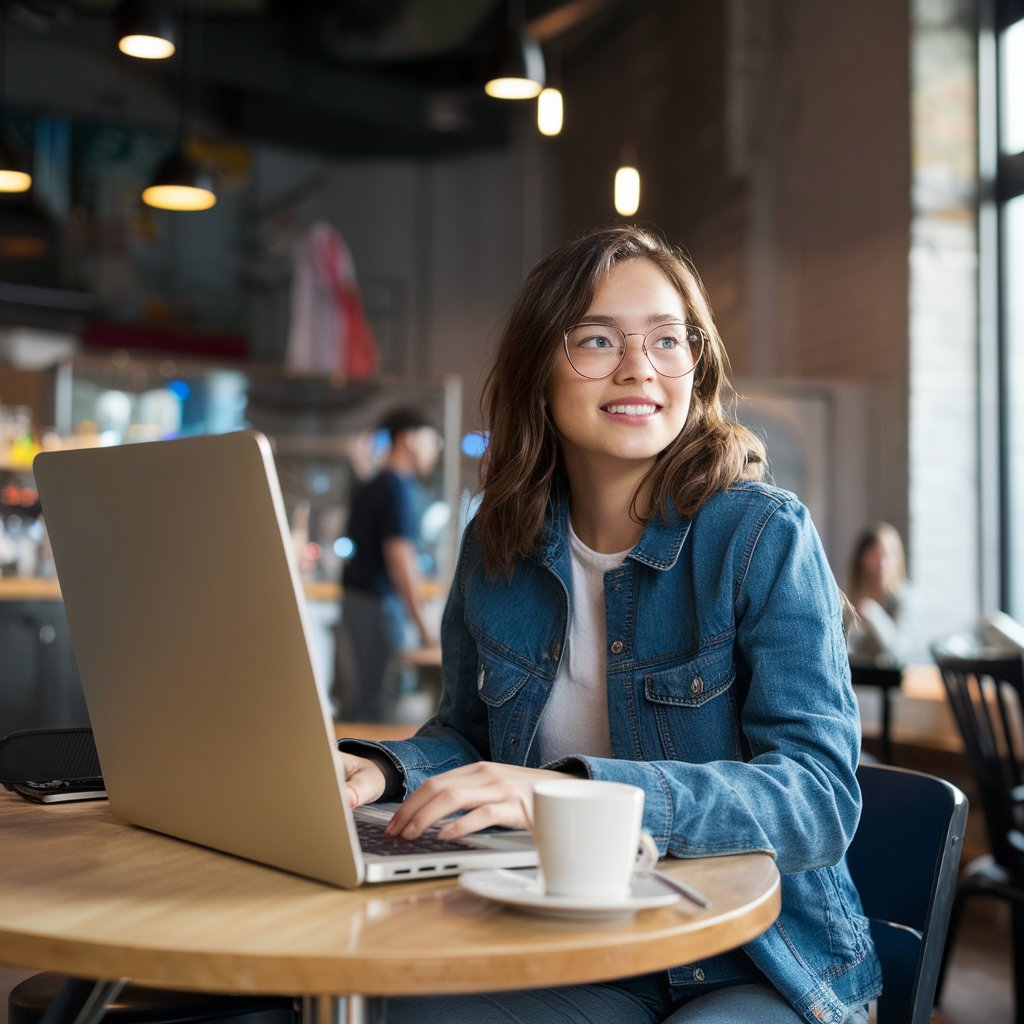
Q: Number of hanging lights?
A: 6